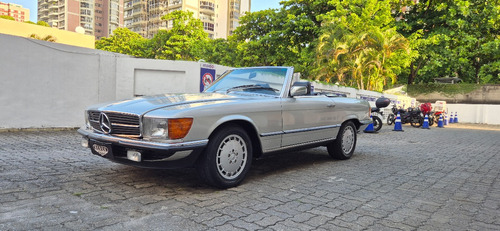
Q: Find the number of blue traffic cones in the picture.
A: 7